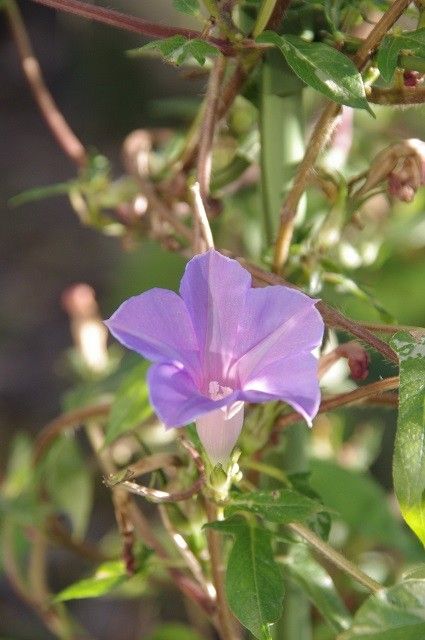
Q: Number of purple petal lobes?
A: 5